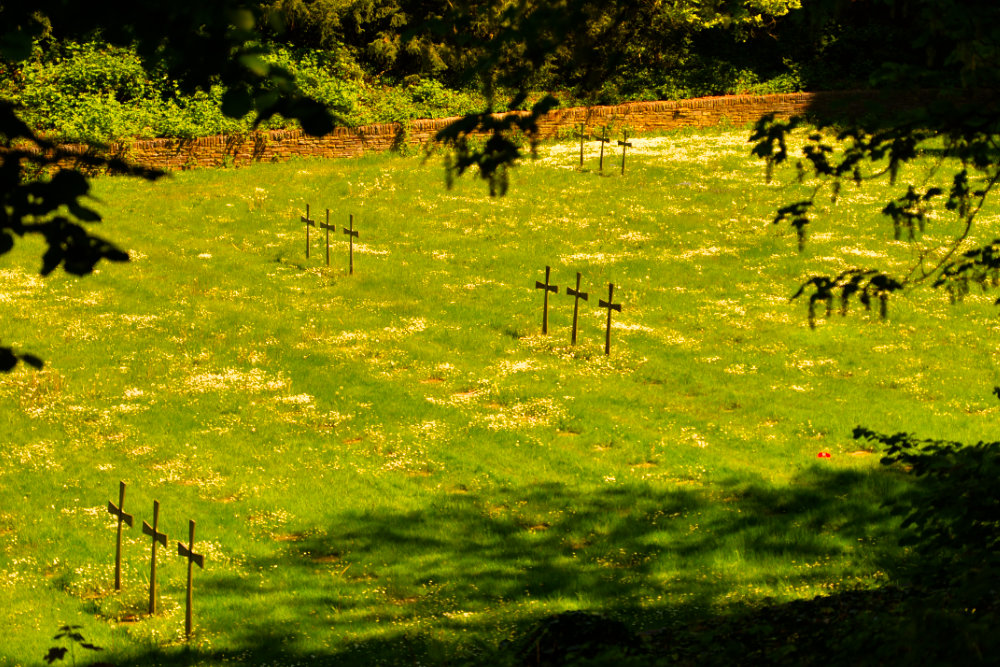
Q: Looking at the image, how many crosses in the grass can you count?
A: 12